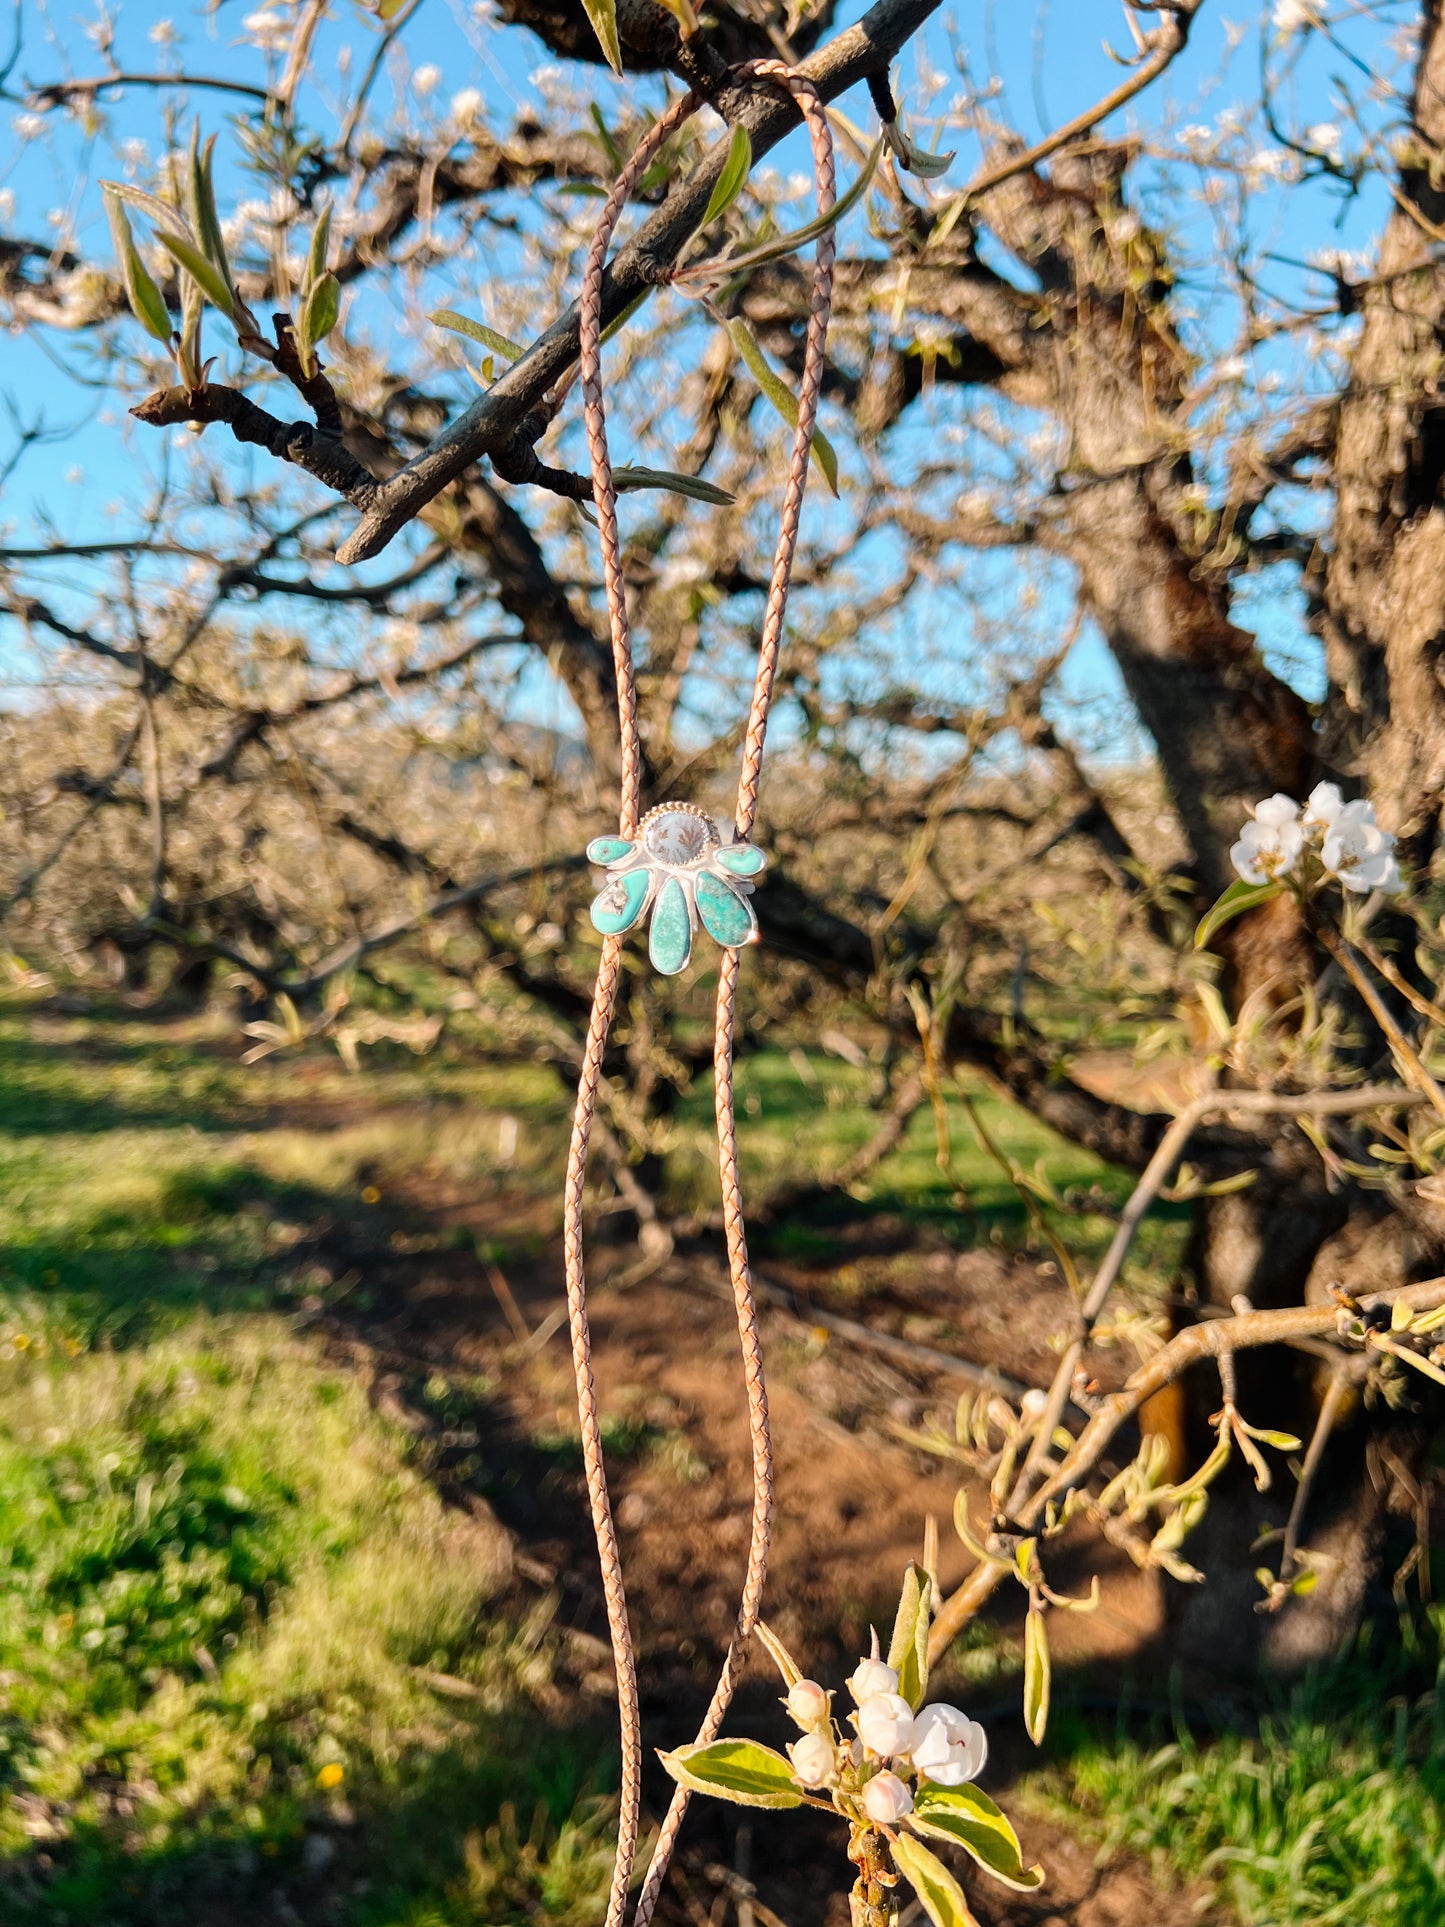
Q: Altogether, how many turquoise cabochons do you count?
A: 5